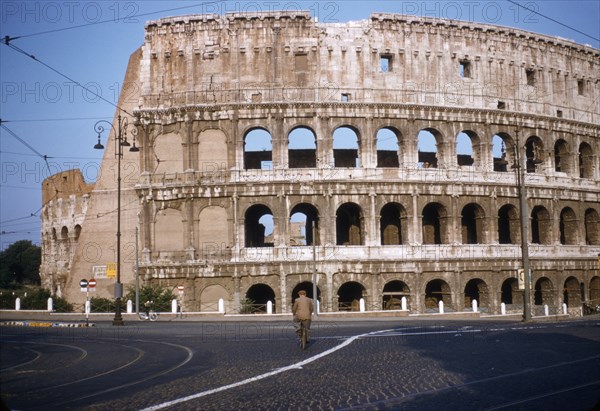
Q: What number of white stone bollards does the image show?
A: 15